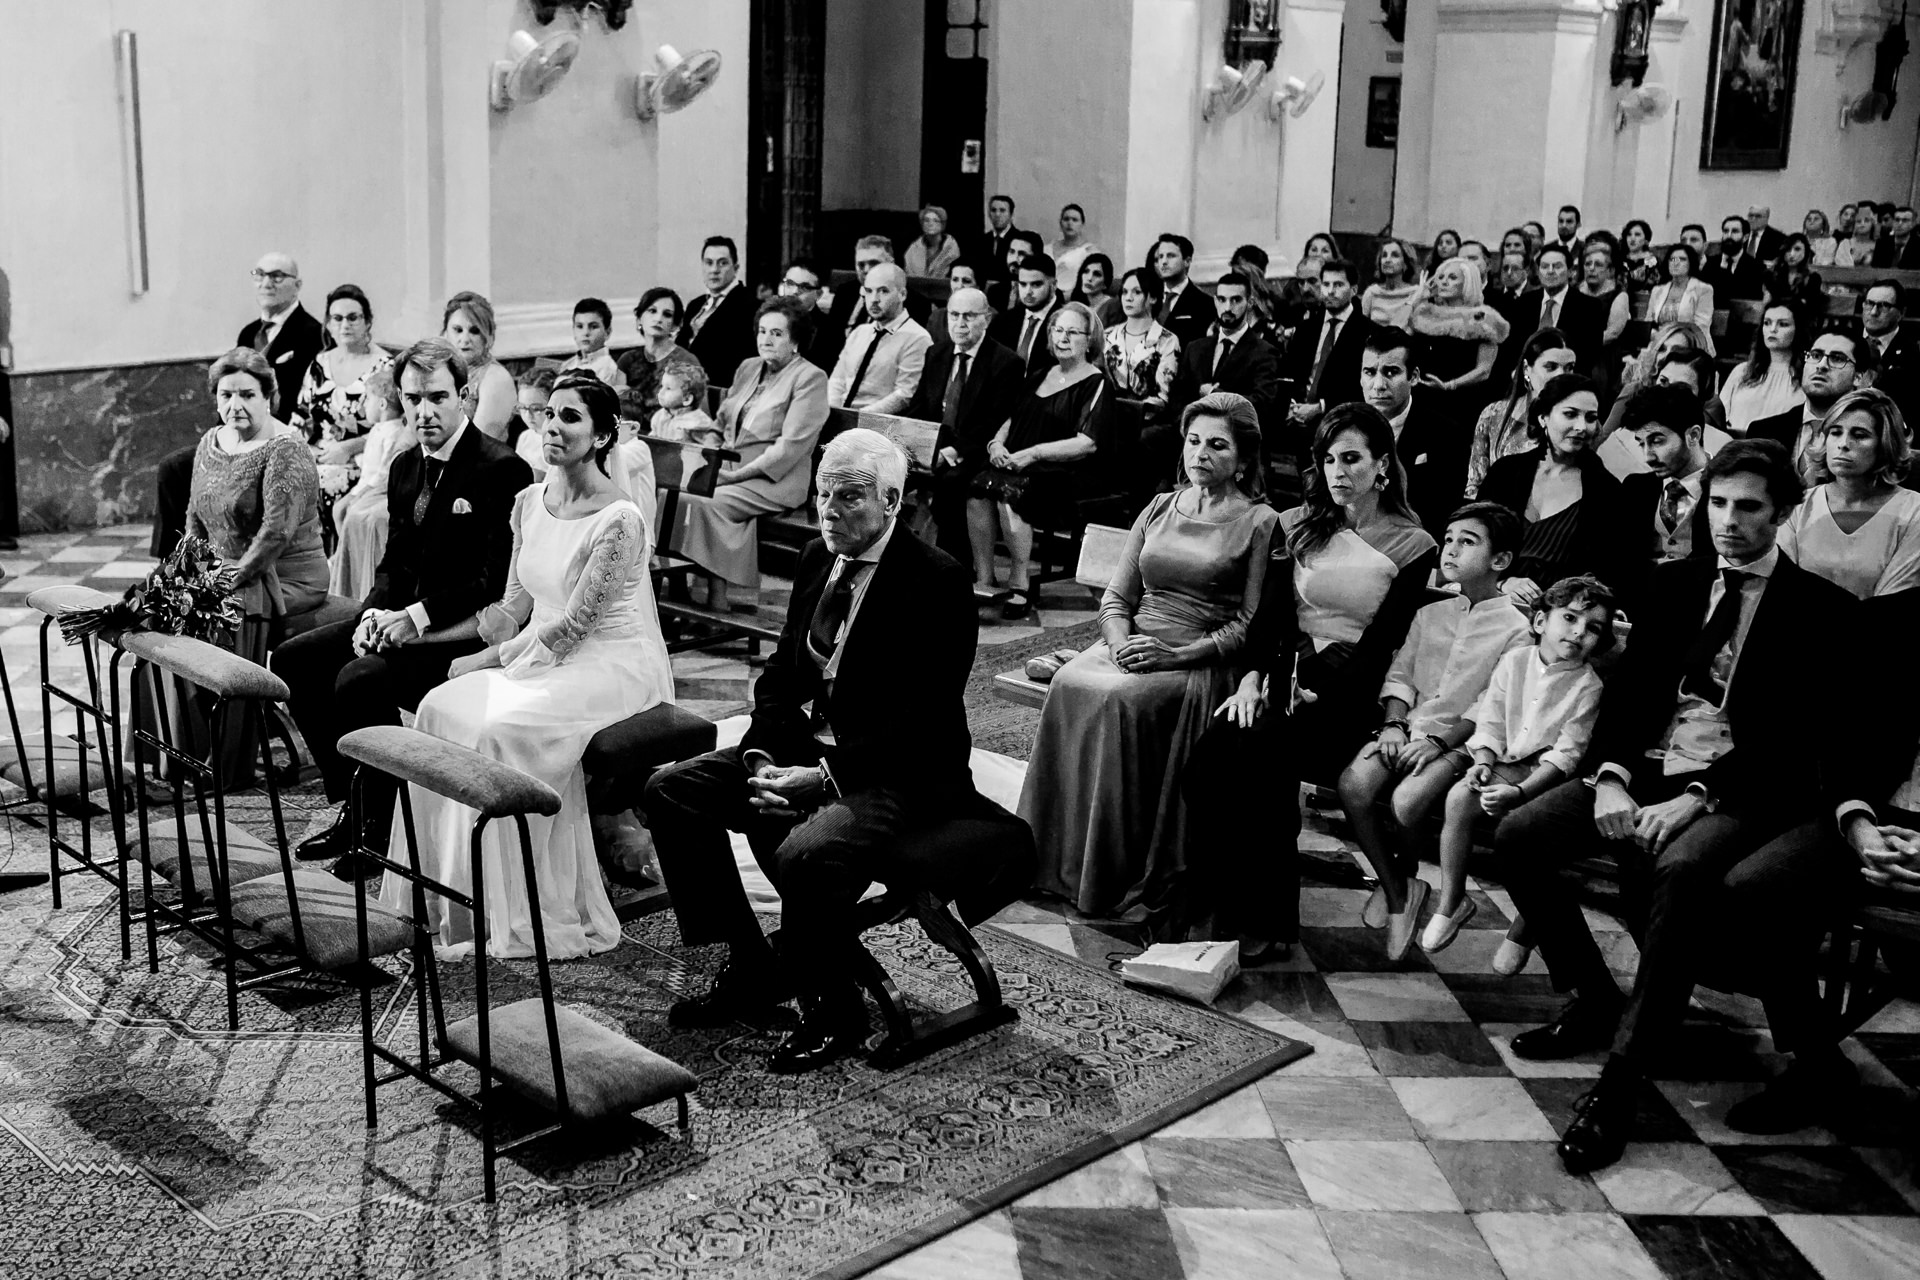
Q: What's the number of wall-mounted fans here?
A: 6